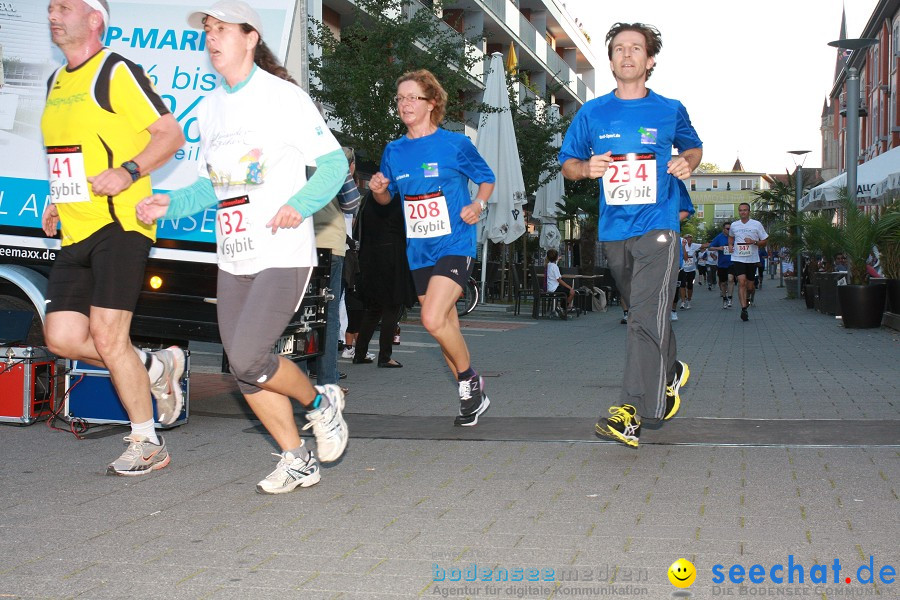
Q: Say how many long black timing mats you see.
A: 1